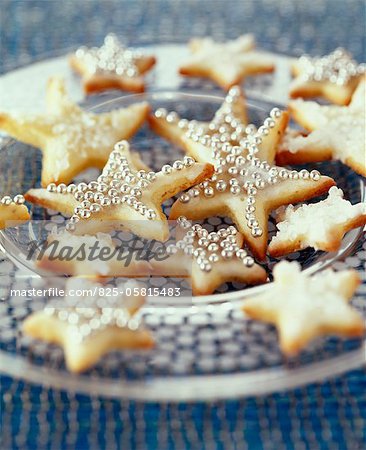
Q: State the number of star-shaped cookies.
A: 13